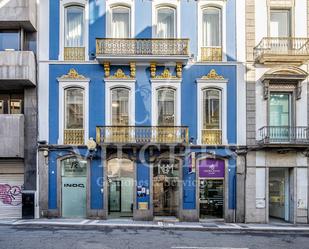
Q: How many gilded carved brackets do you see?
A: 4